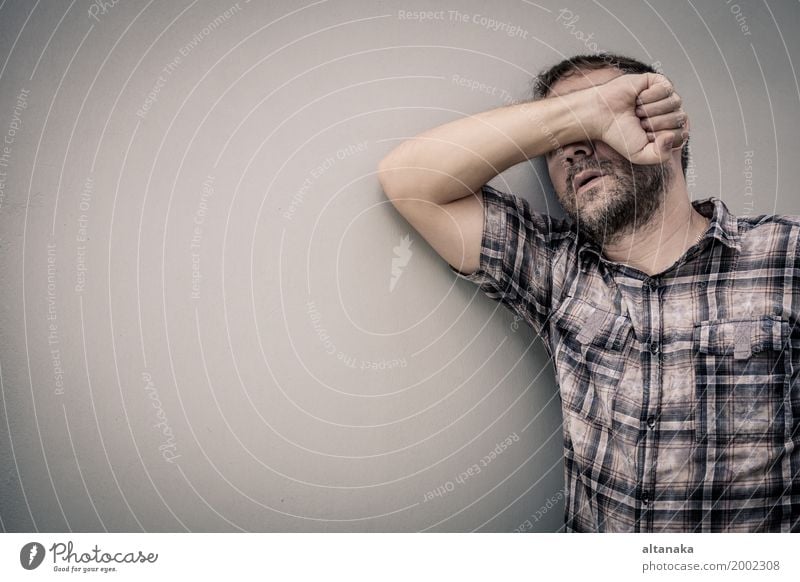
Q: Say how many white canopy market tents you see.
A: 0